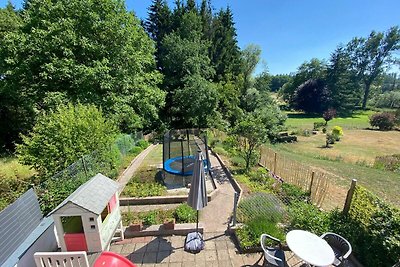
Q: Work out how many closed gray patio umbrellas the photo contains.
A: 1